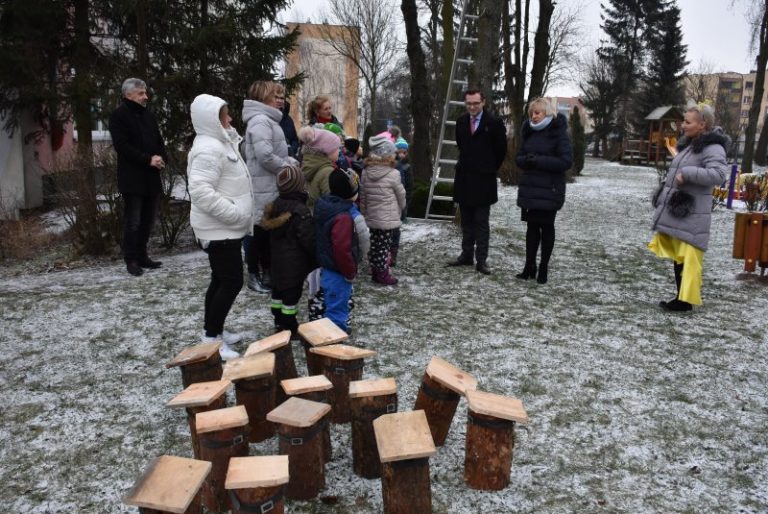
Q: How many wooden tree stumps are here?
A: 15